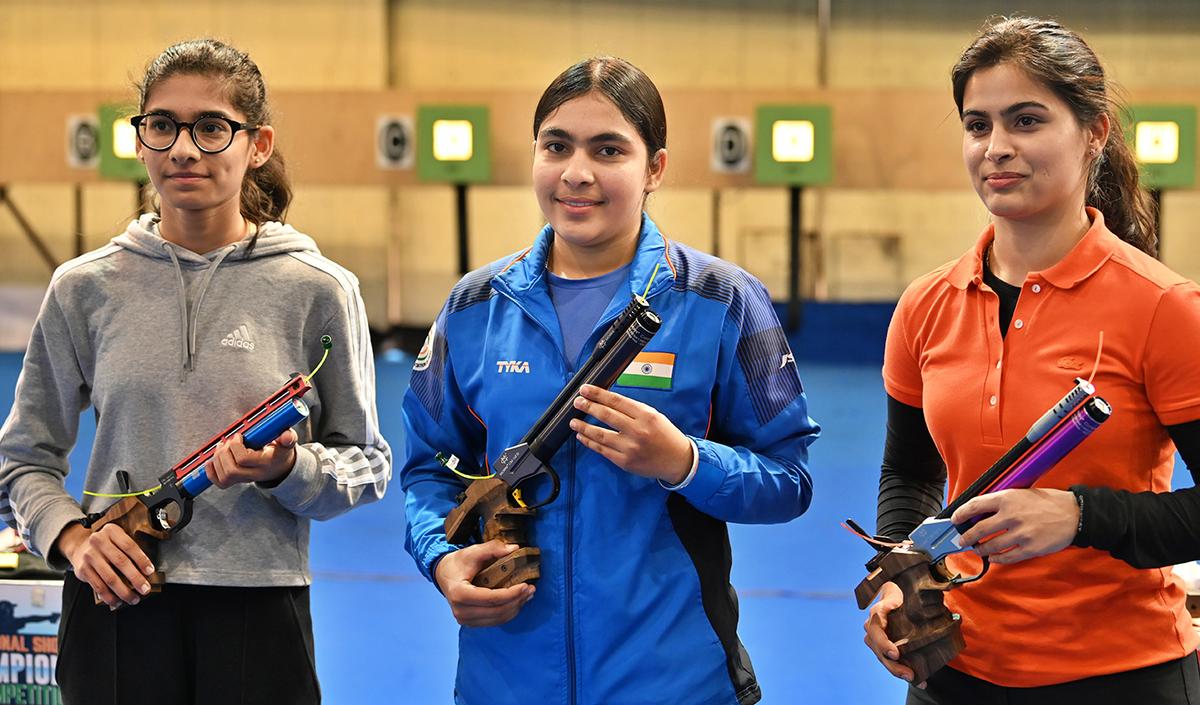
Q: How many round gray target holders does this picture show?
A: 3